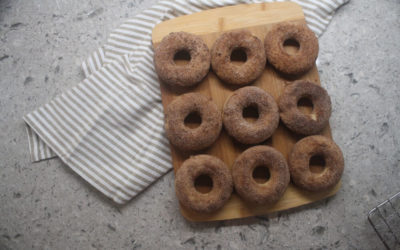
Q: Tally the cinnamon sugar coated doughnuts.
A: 9